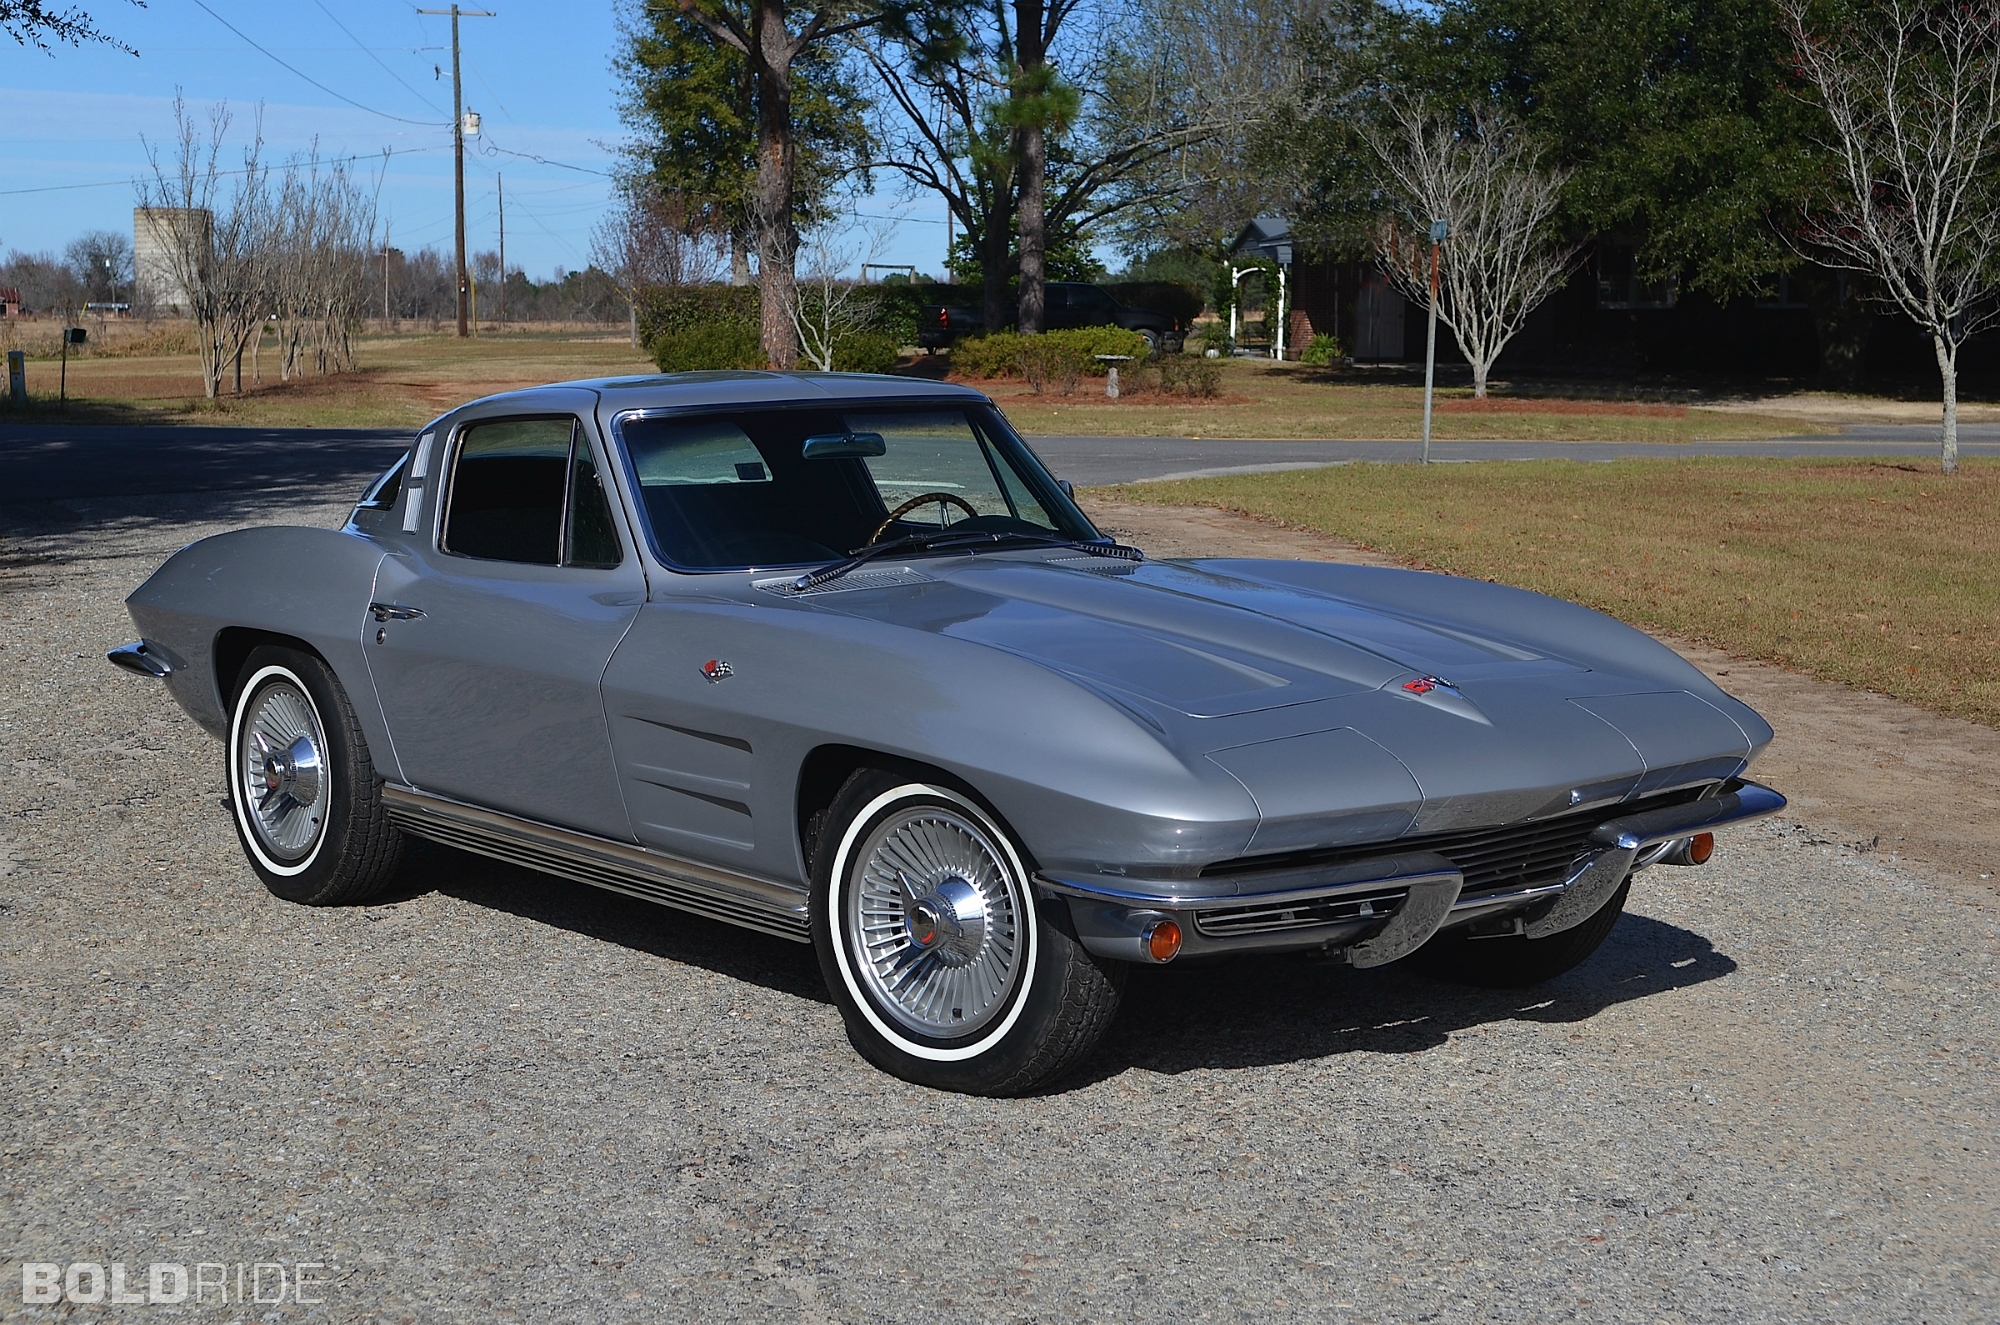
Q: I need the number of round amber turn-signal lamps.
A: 2